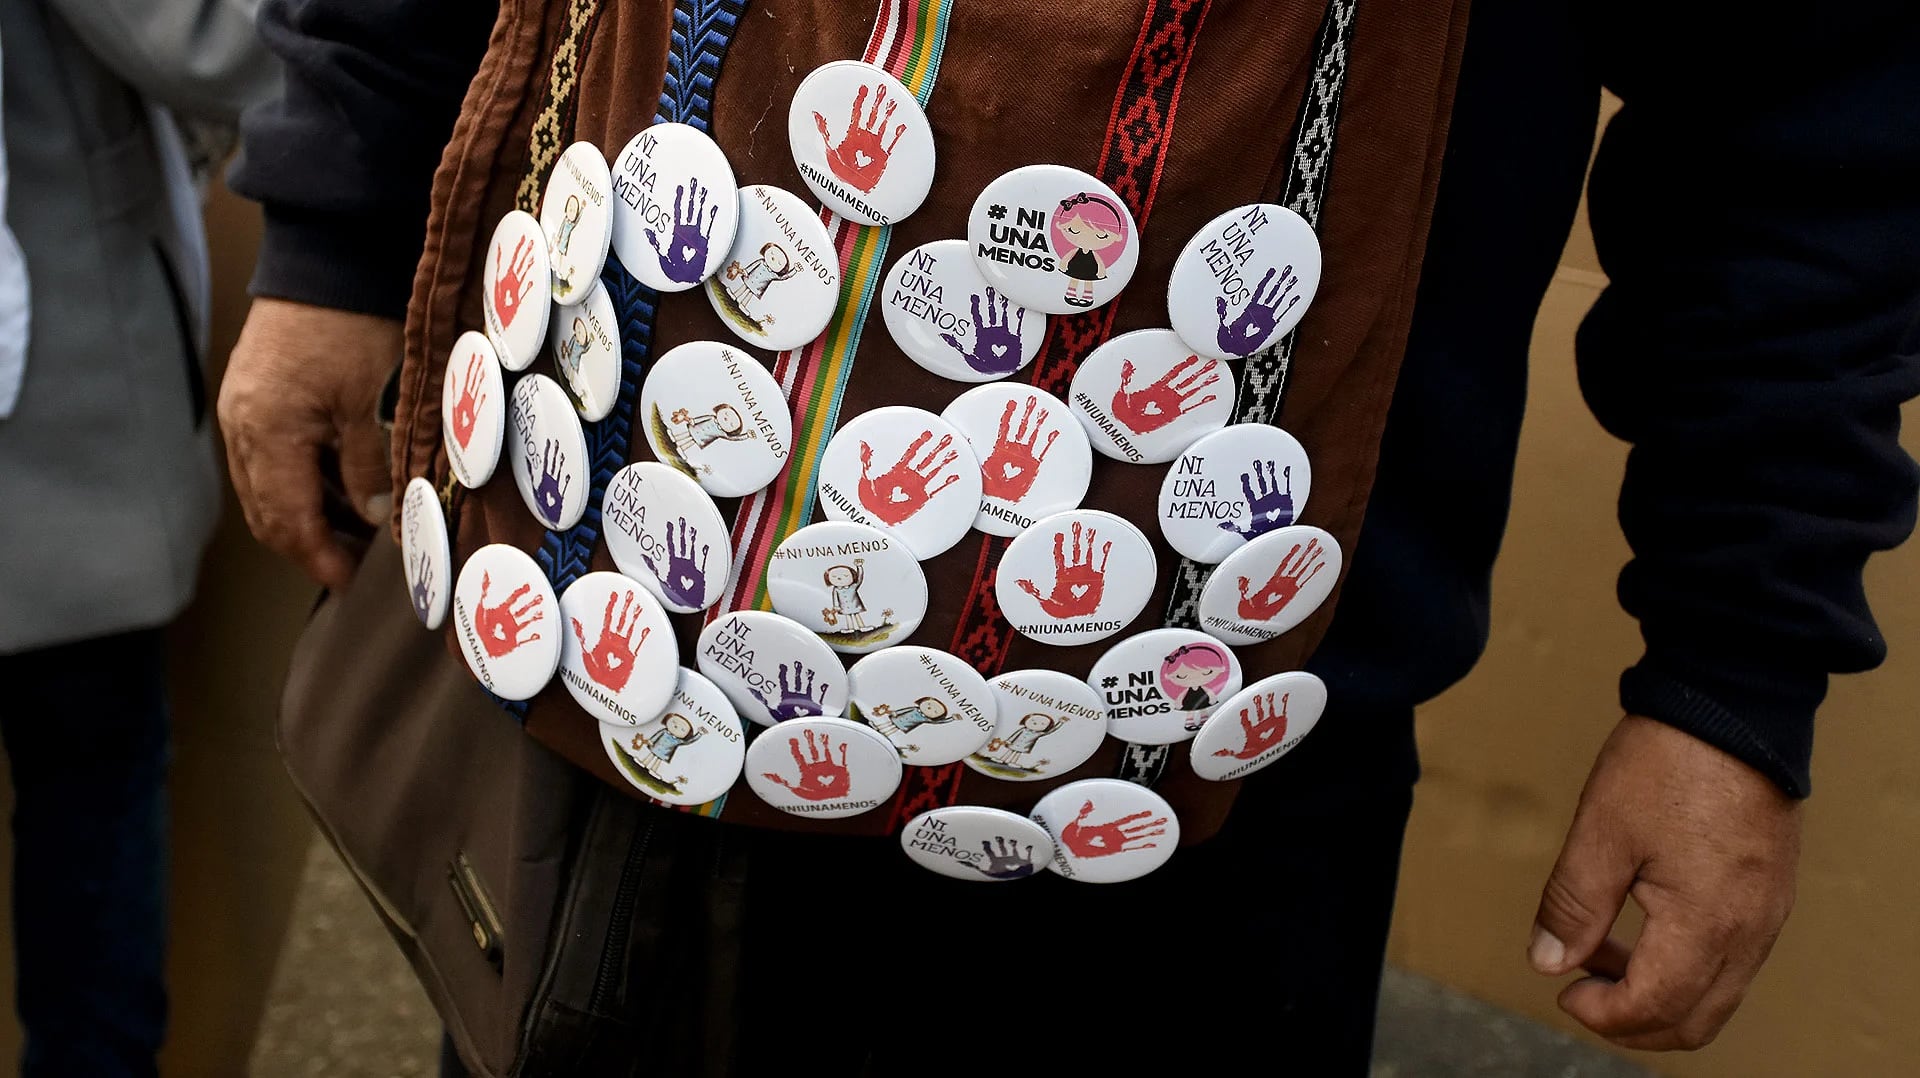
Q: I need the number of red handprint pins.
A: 13